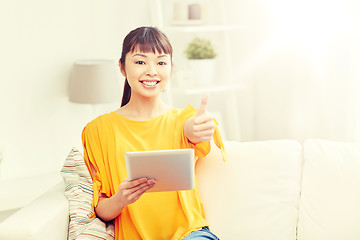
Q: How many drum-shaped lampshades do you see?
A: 1